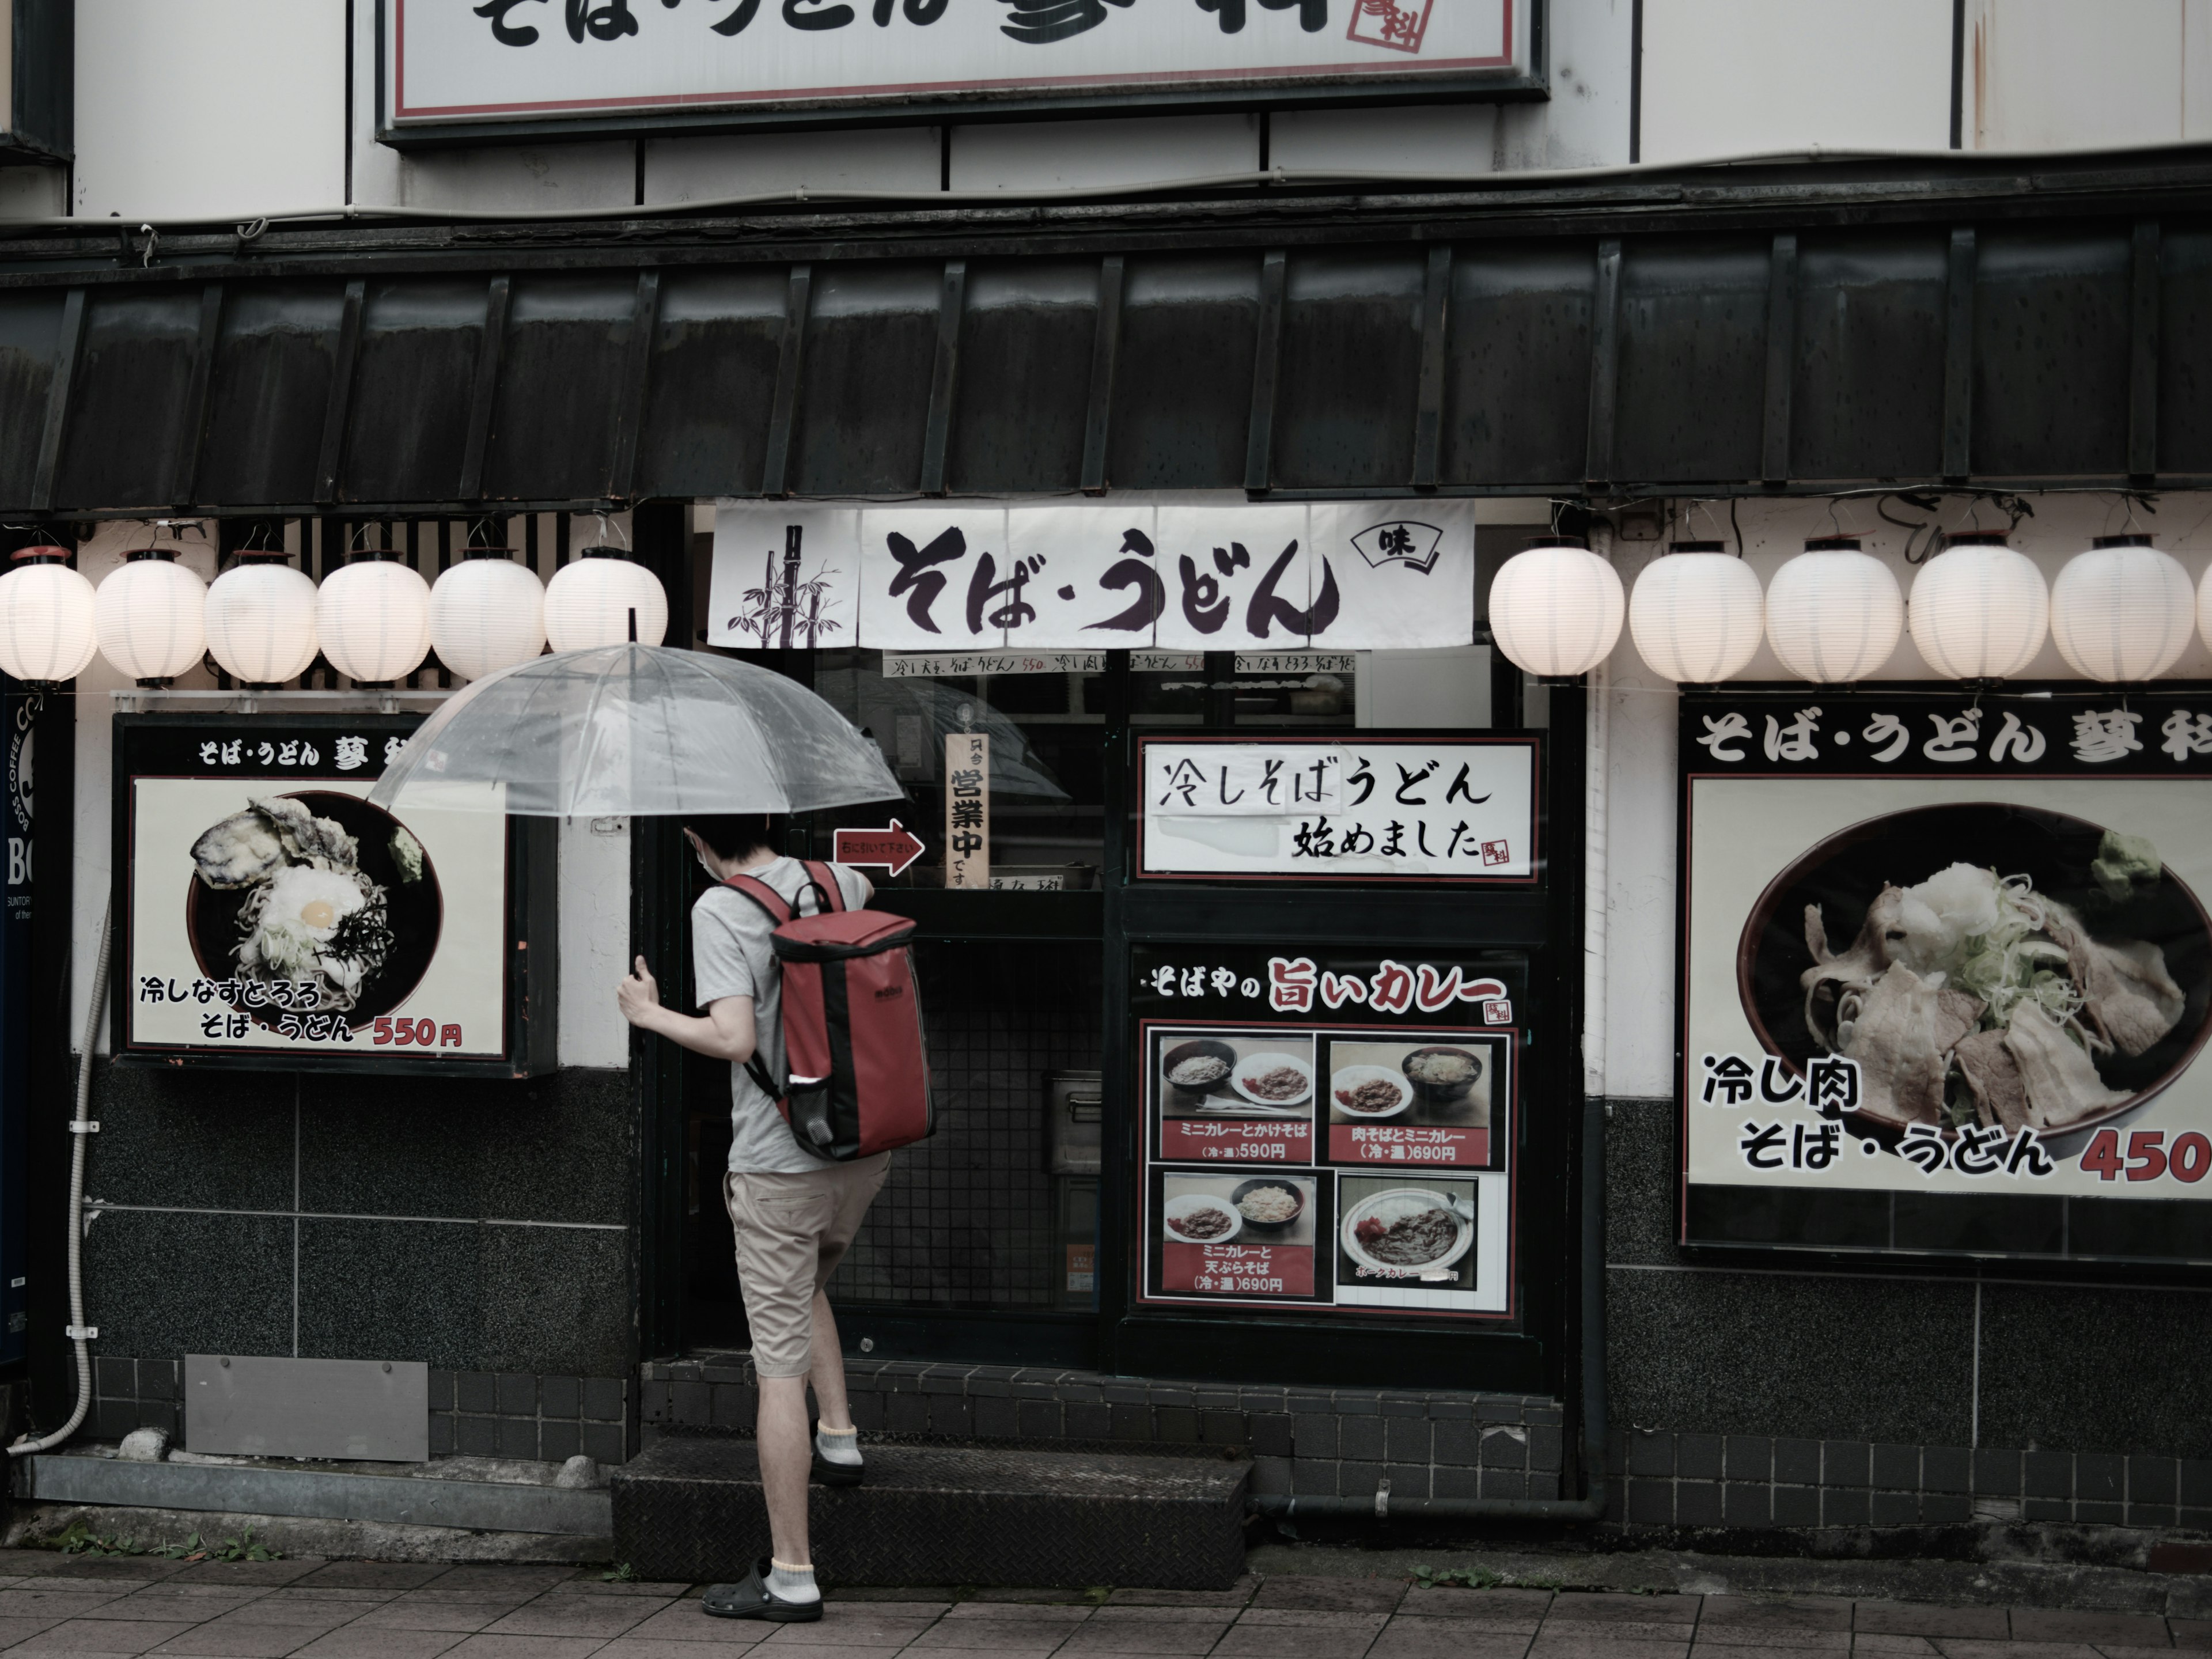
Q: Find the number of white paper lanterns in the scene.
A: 12